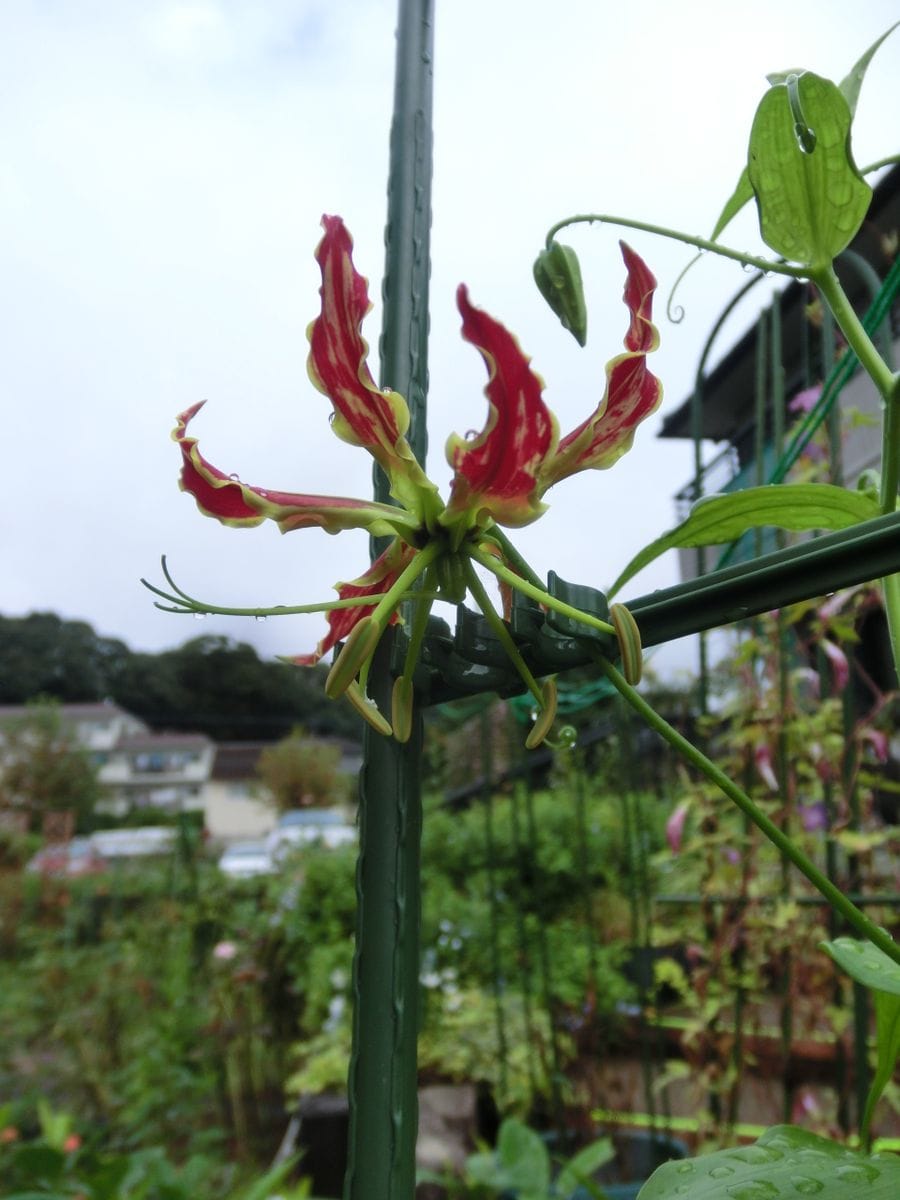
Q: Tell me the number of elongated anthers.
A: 5